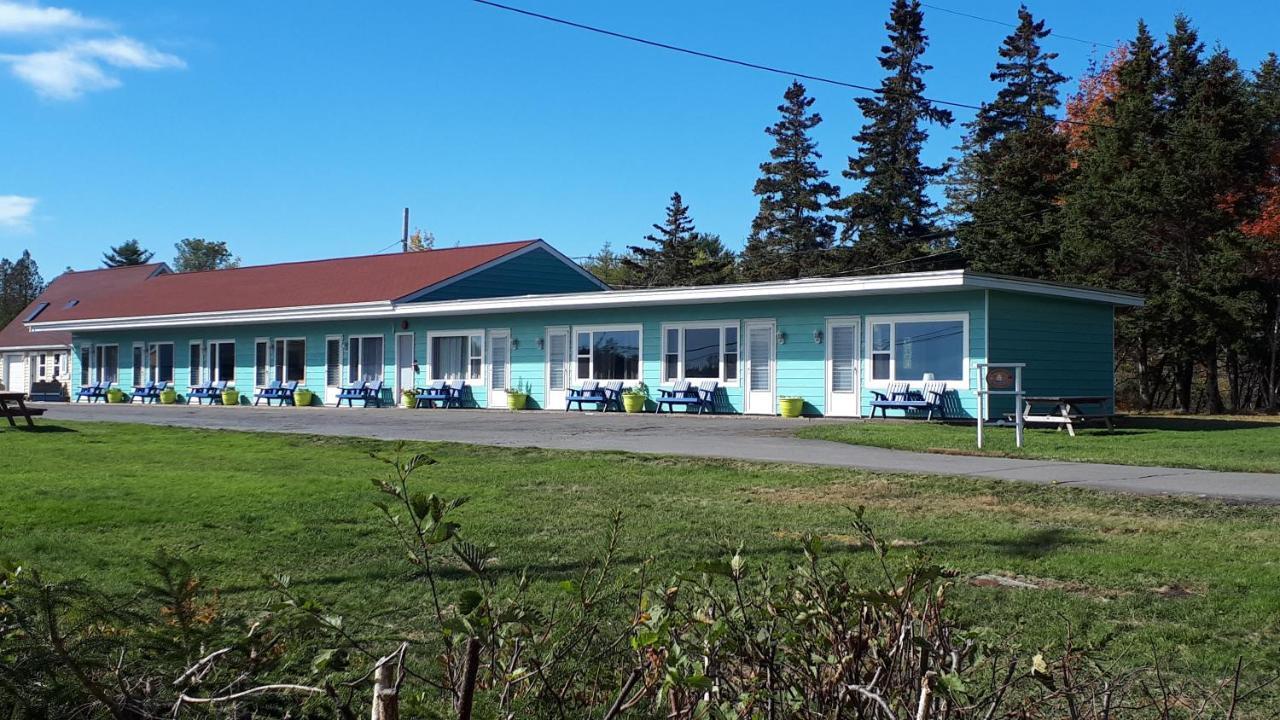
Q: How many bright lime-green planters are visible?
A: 8